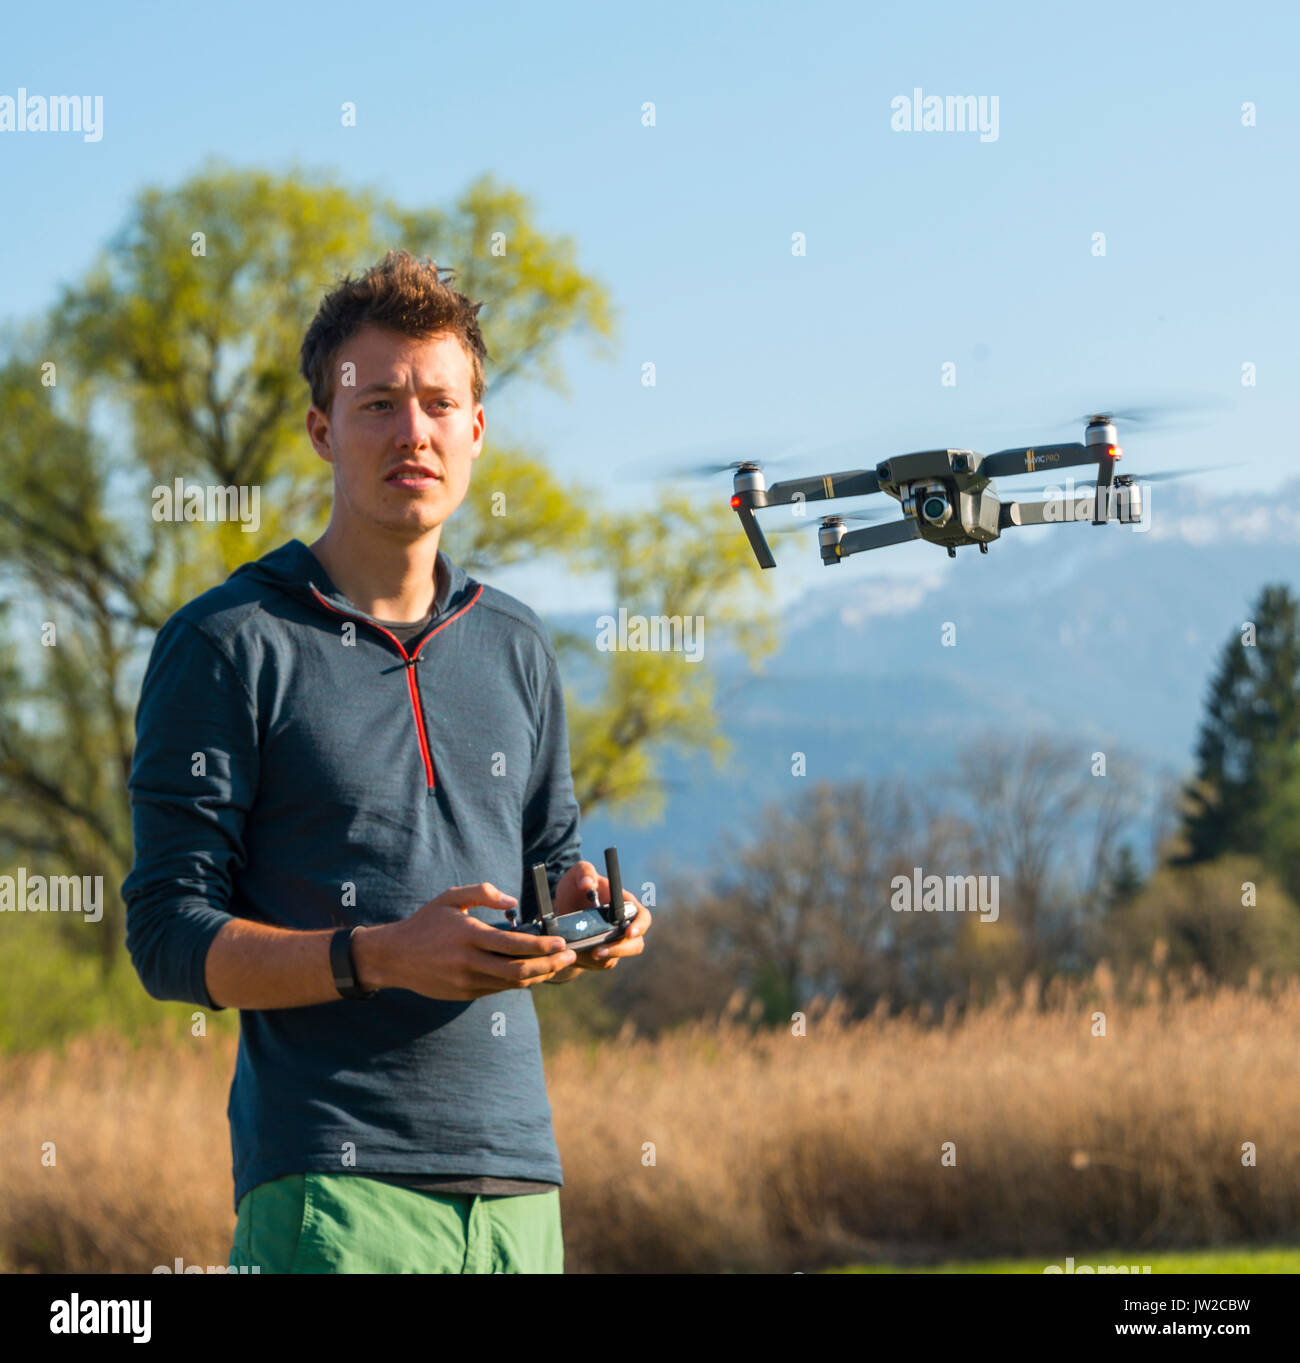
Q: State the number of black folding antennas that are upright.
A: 2